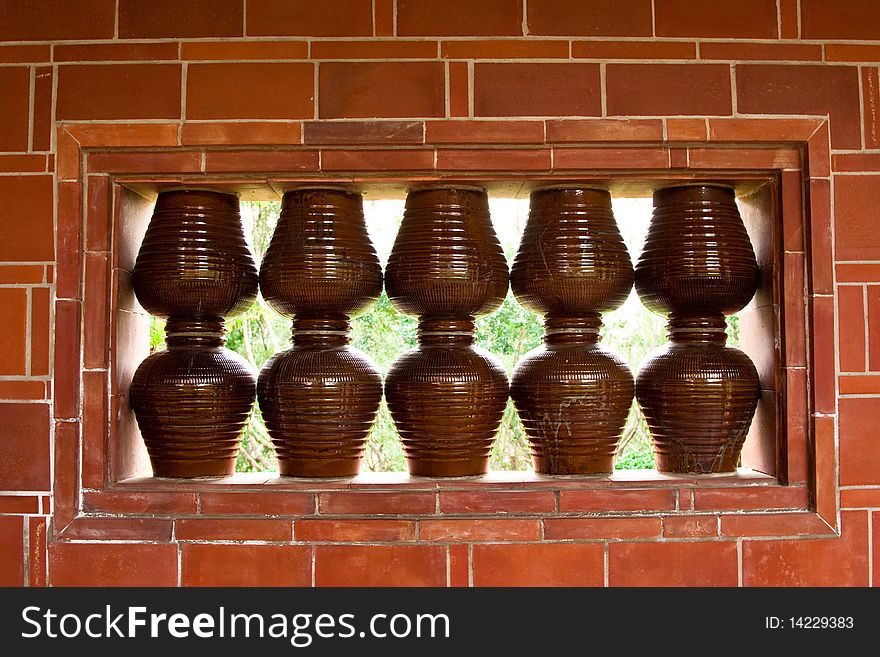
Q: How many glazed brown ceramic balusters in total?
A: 5